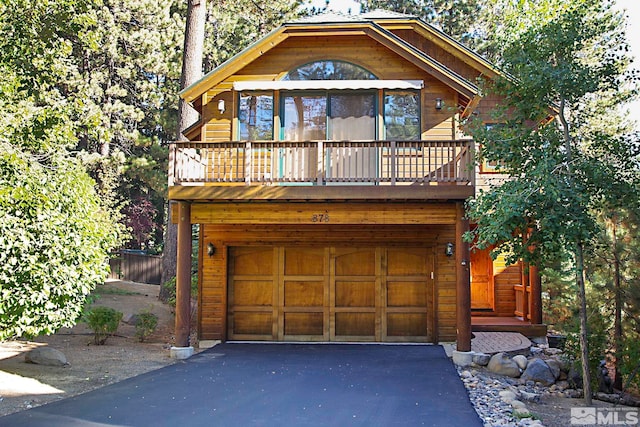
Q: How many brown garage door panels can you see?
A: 12